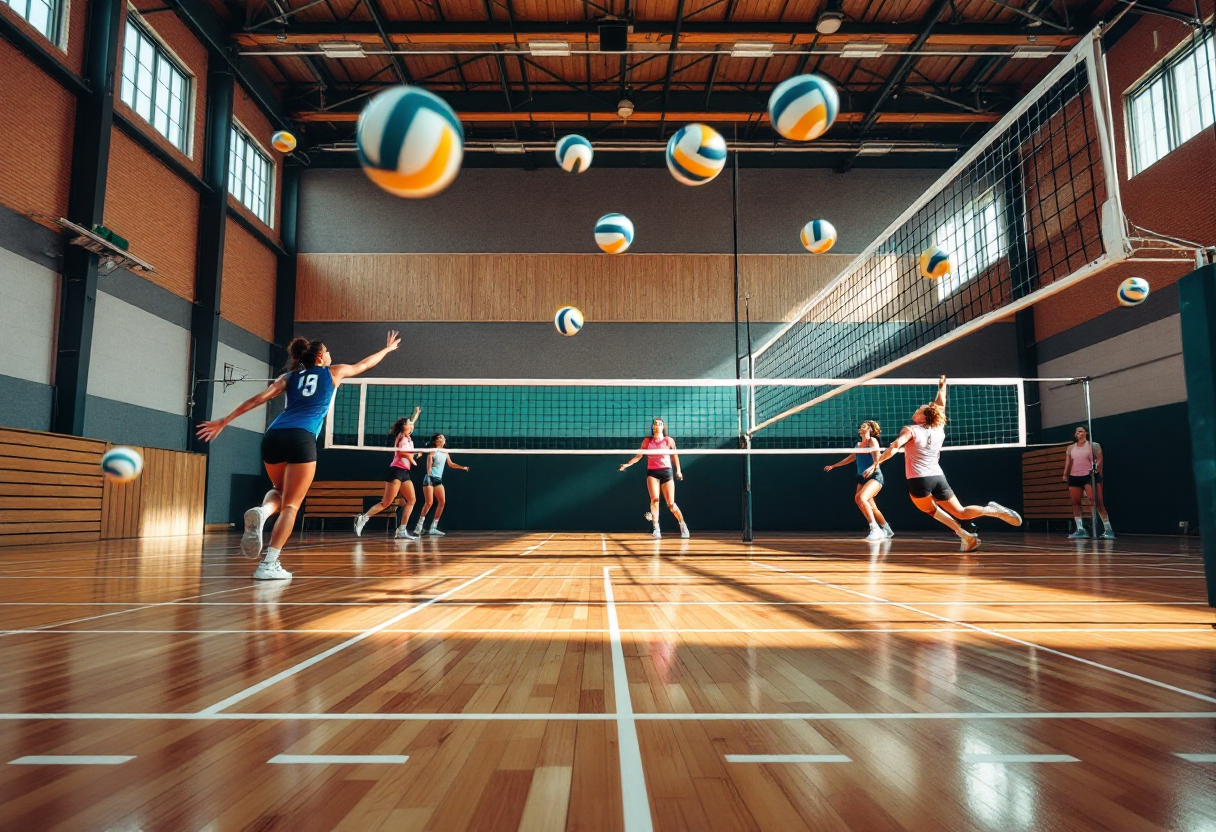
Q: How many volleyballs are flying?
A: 11